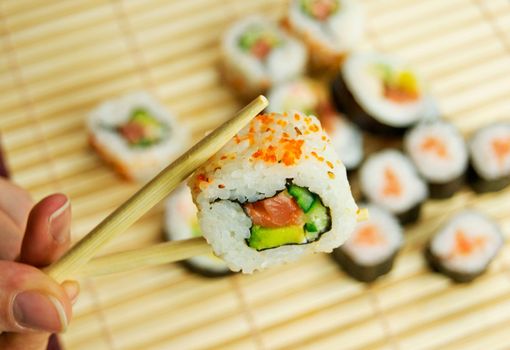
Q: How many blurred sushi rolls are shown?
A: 11